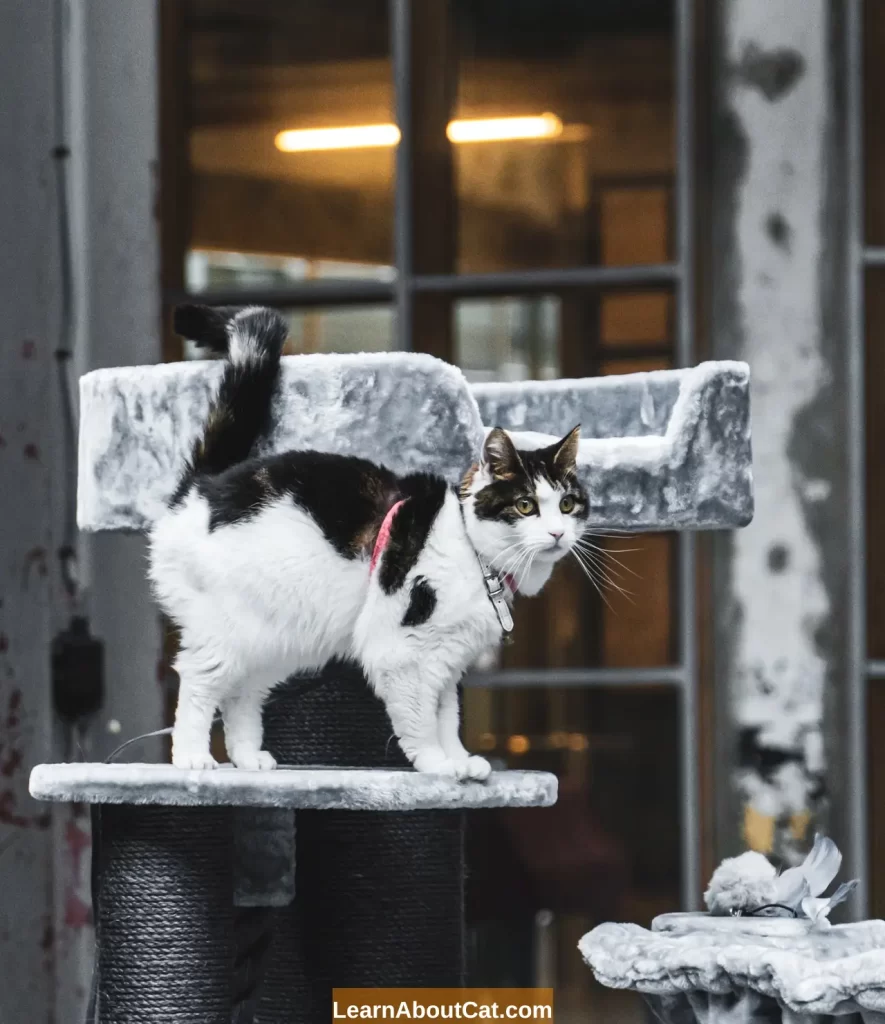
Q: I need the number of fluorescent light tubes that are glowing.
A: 2